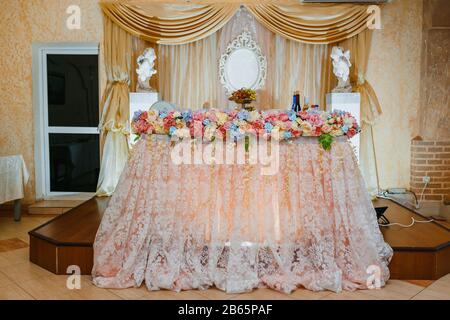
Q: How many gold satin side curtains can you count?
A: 2